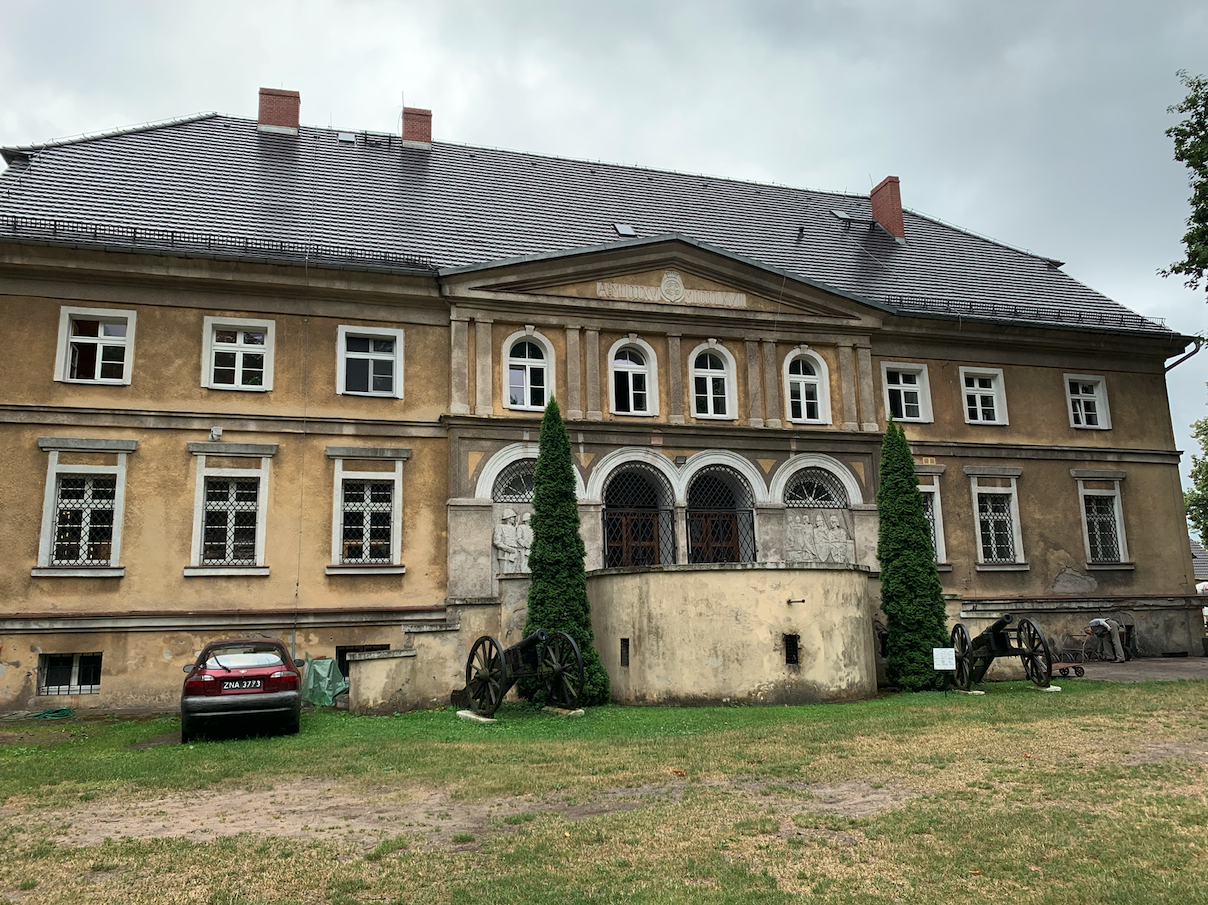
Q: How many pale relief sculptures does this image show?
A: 2